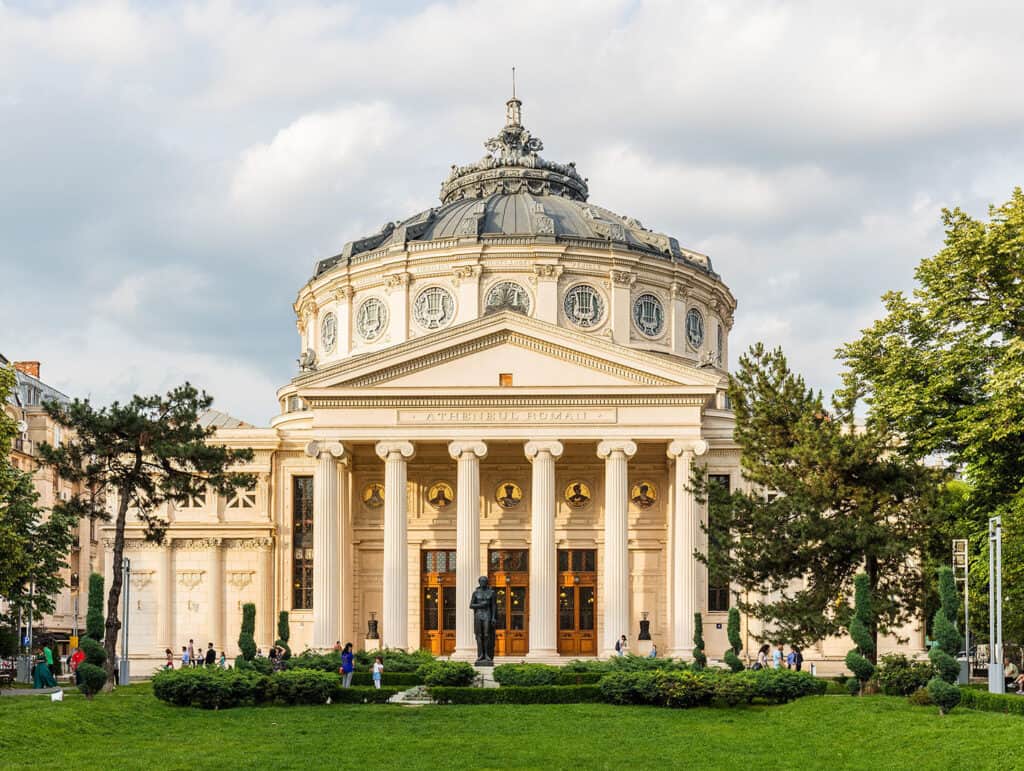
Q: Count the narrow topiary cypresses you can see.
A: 7